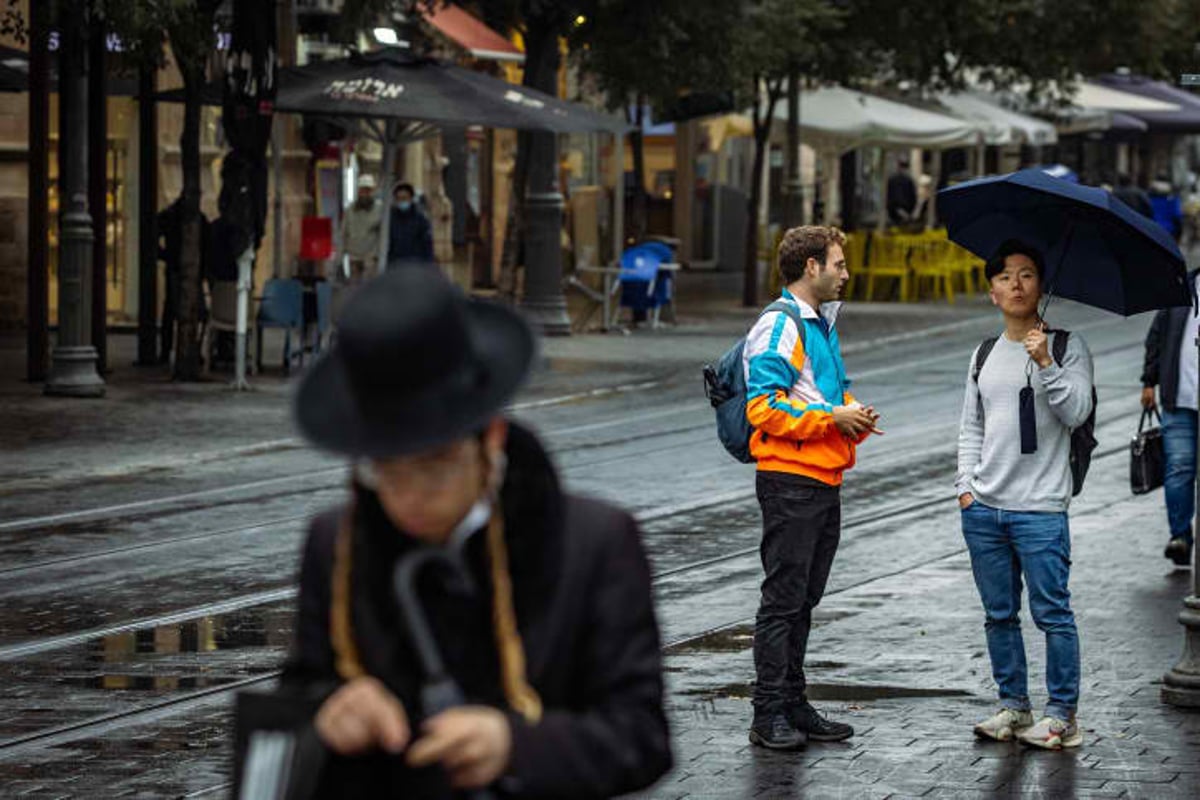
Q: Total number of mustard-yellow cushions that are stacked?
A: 0